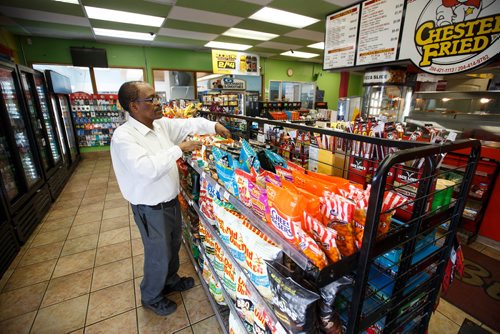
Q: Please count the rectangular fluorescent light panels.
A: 8